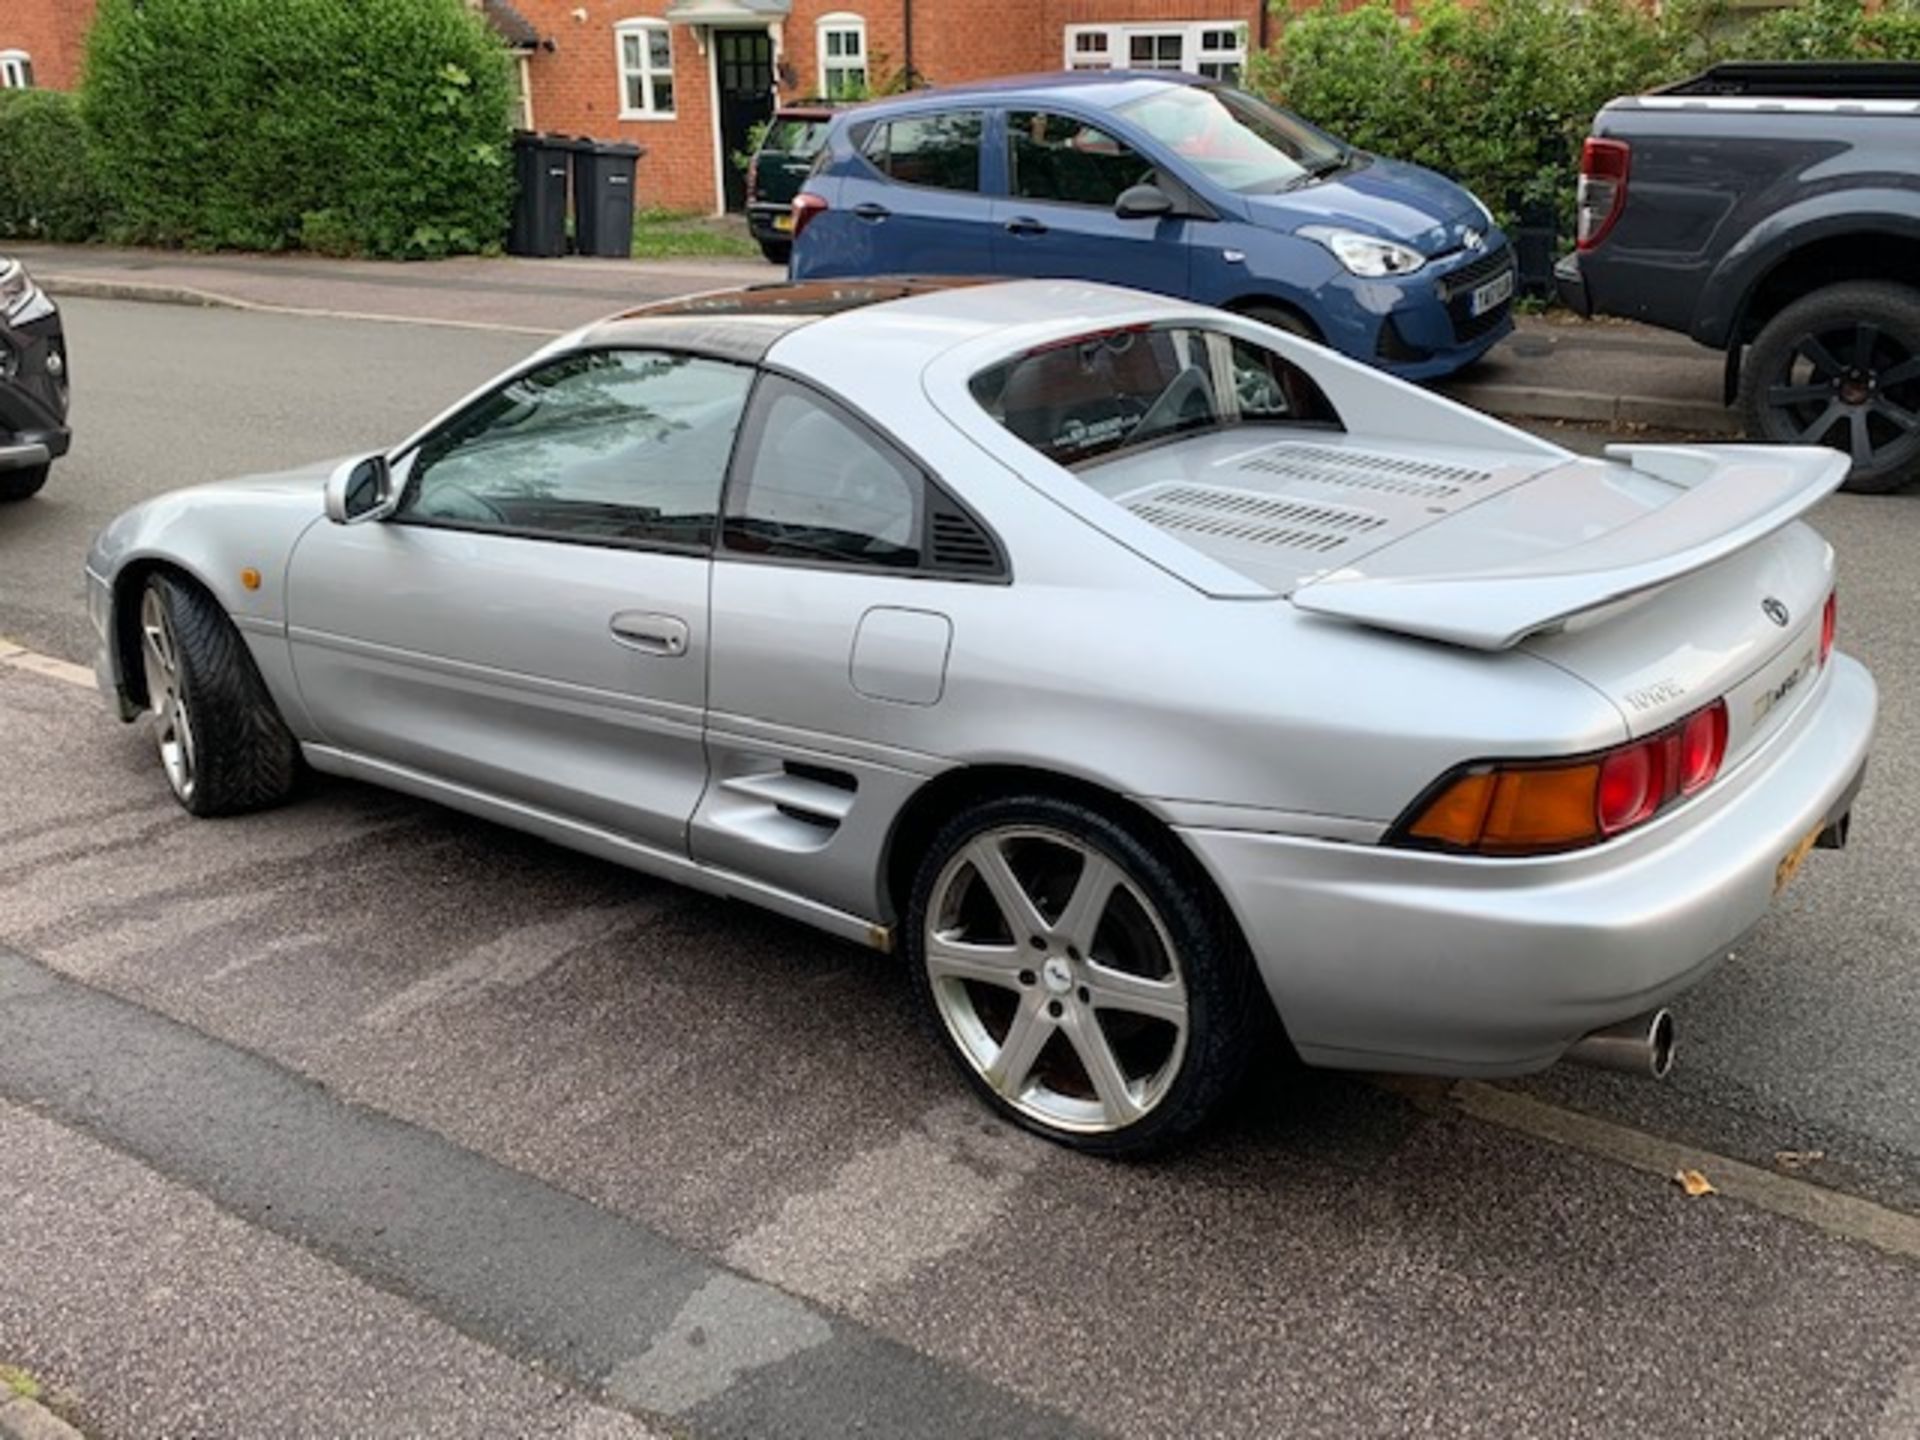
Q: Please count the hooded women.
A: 0